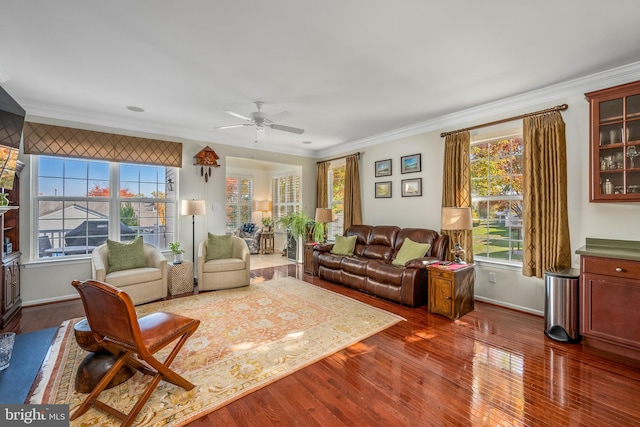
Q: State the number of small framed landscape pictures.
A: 4